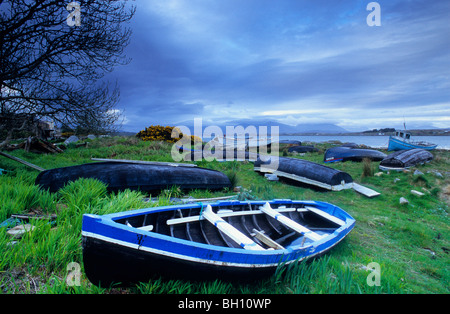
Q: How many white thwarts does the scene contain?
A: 3